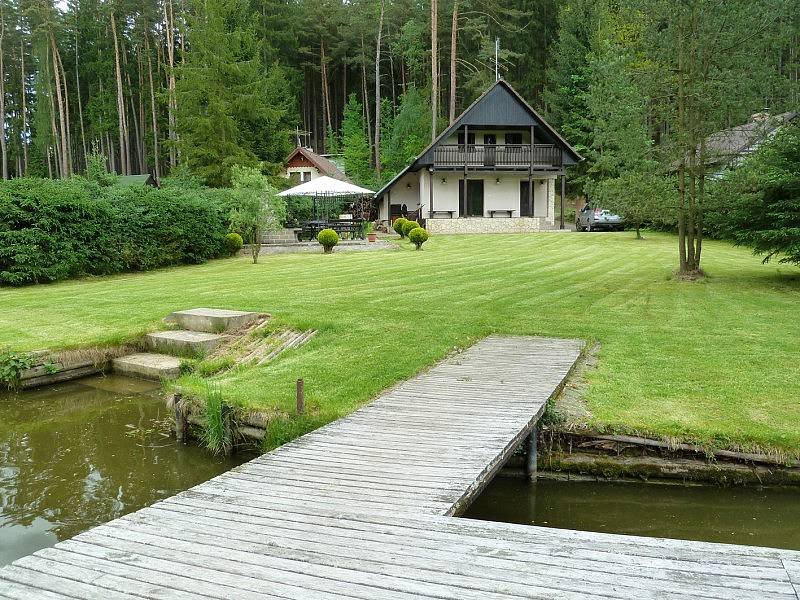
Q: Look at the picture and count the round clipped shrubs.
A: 5